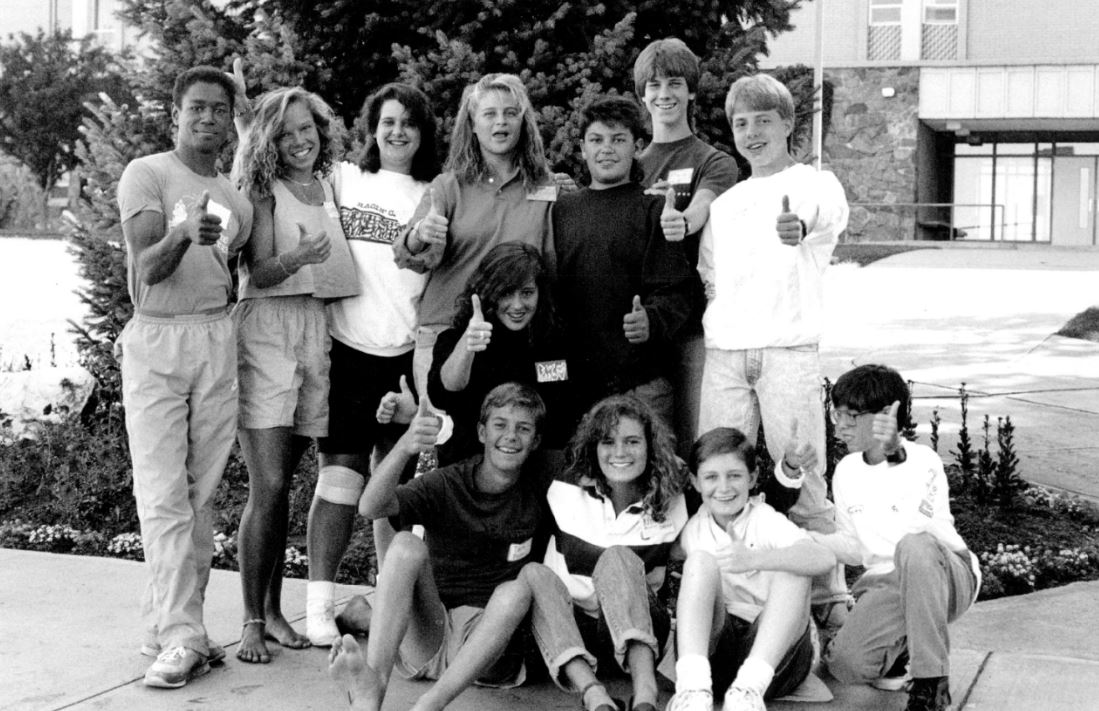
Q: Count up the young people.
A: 12